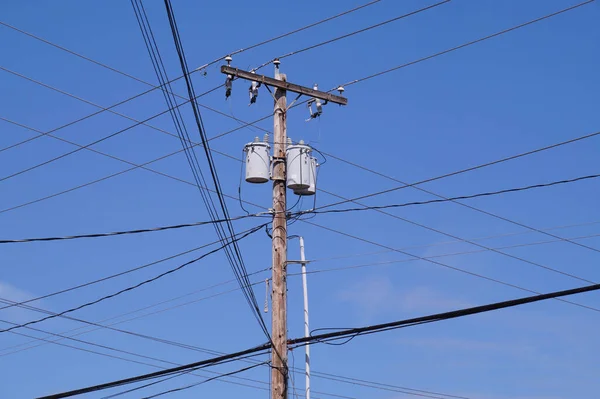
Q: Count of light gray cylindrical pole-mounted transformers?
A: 3